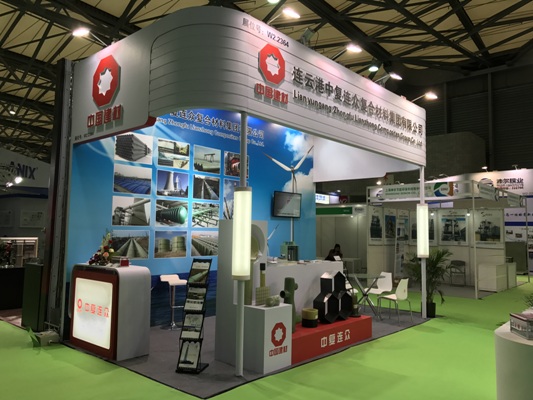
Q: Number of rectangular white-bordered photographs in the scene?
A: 14